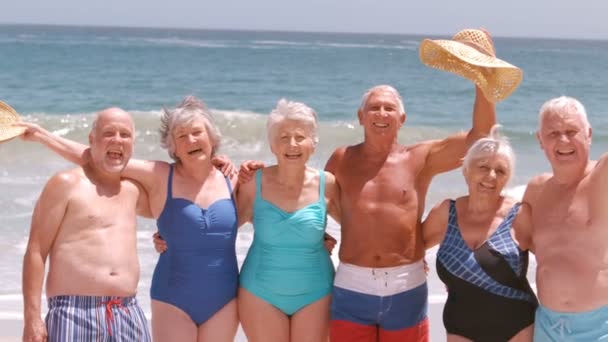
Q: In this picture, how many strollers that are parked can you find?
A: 0